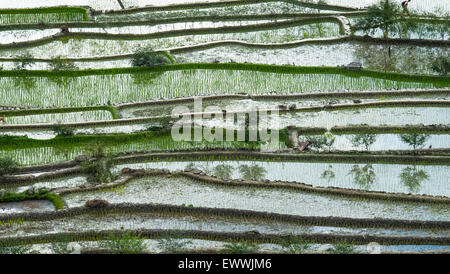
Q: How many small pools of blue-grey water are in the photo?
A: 1